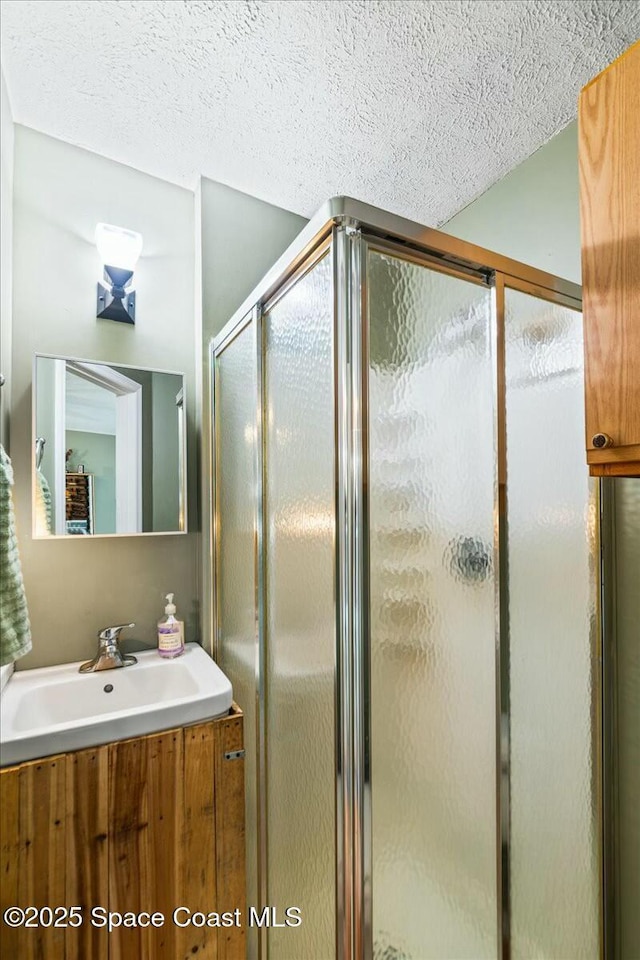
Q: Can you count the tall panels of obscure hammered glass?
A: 4